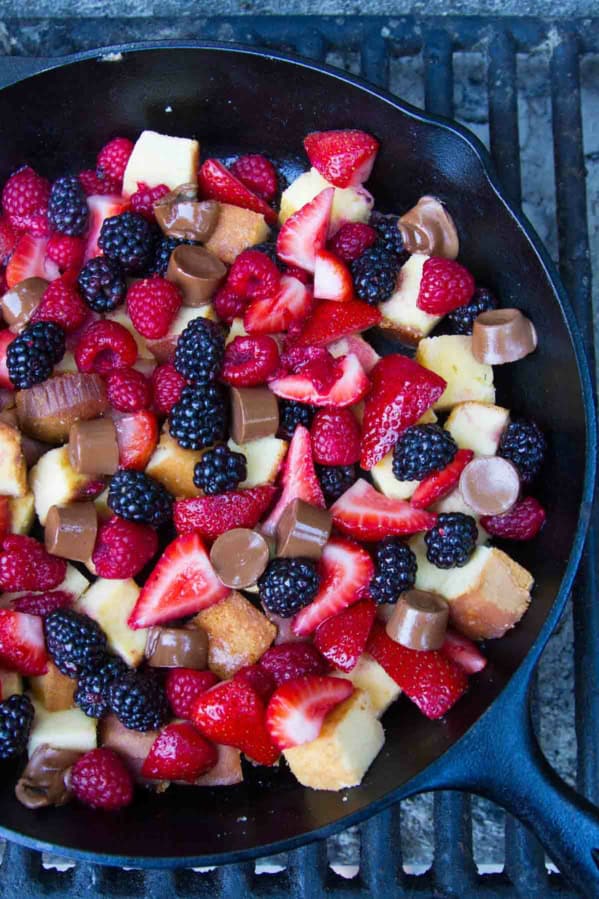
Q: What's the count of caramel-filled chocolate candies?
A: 14